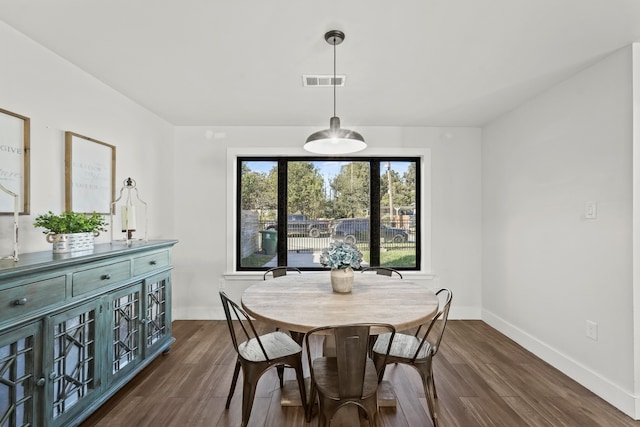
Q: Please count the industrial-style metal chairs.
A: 5